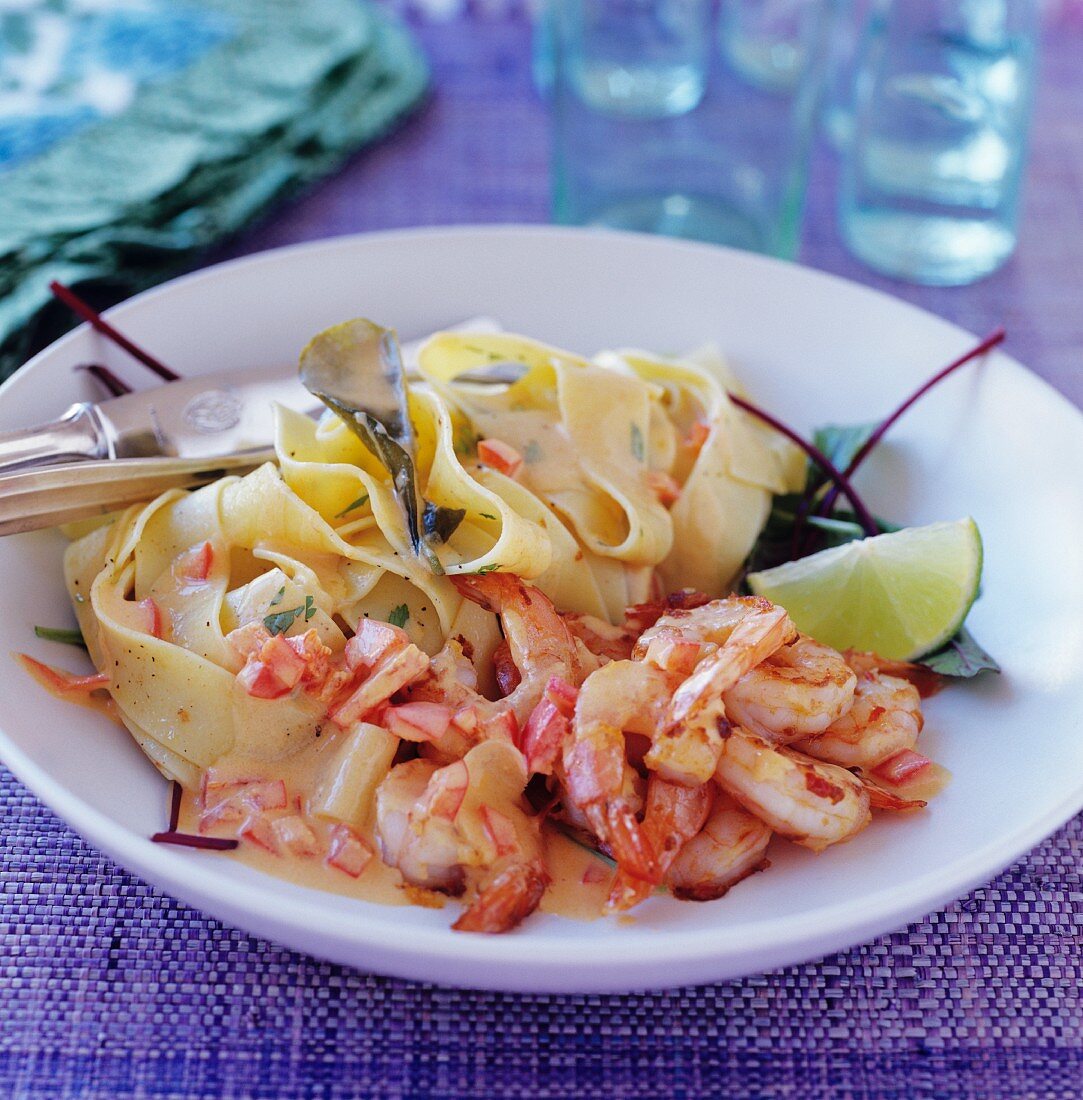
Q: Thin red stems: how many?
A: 6